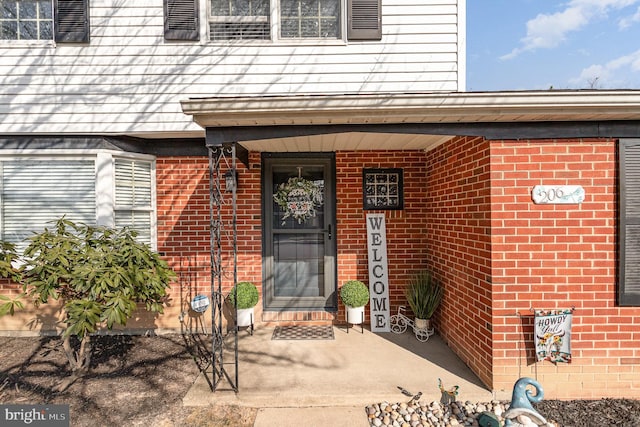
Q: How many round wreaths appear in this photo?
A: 1